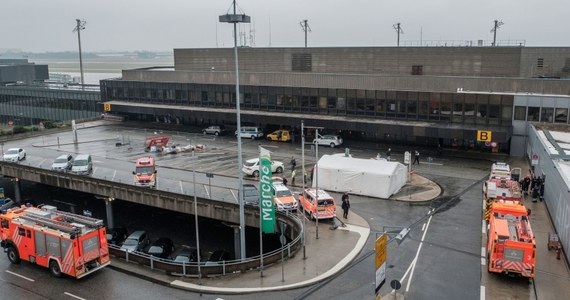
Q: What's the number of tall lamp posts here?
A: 5